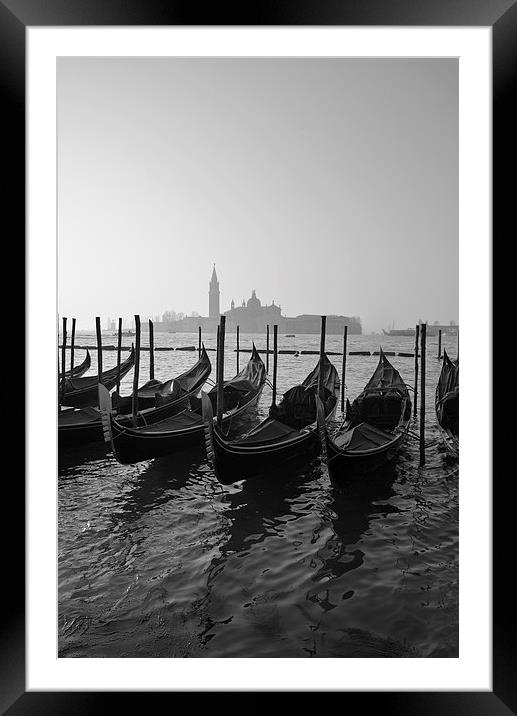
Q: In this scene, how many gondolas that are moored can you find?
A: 7